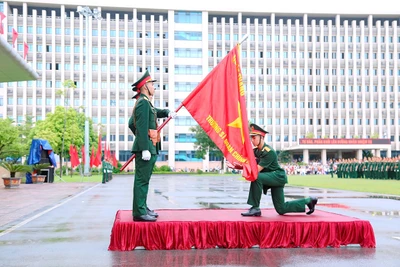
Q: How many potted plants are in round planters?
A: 2